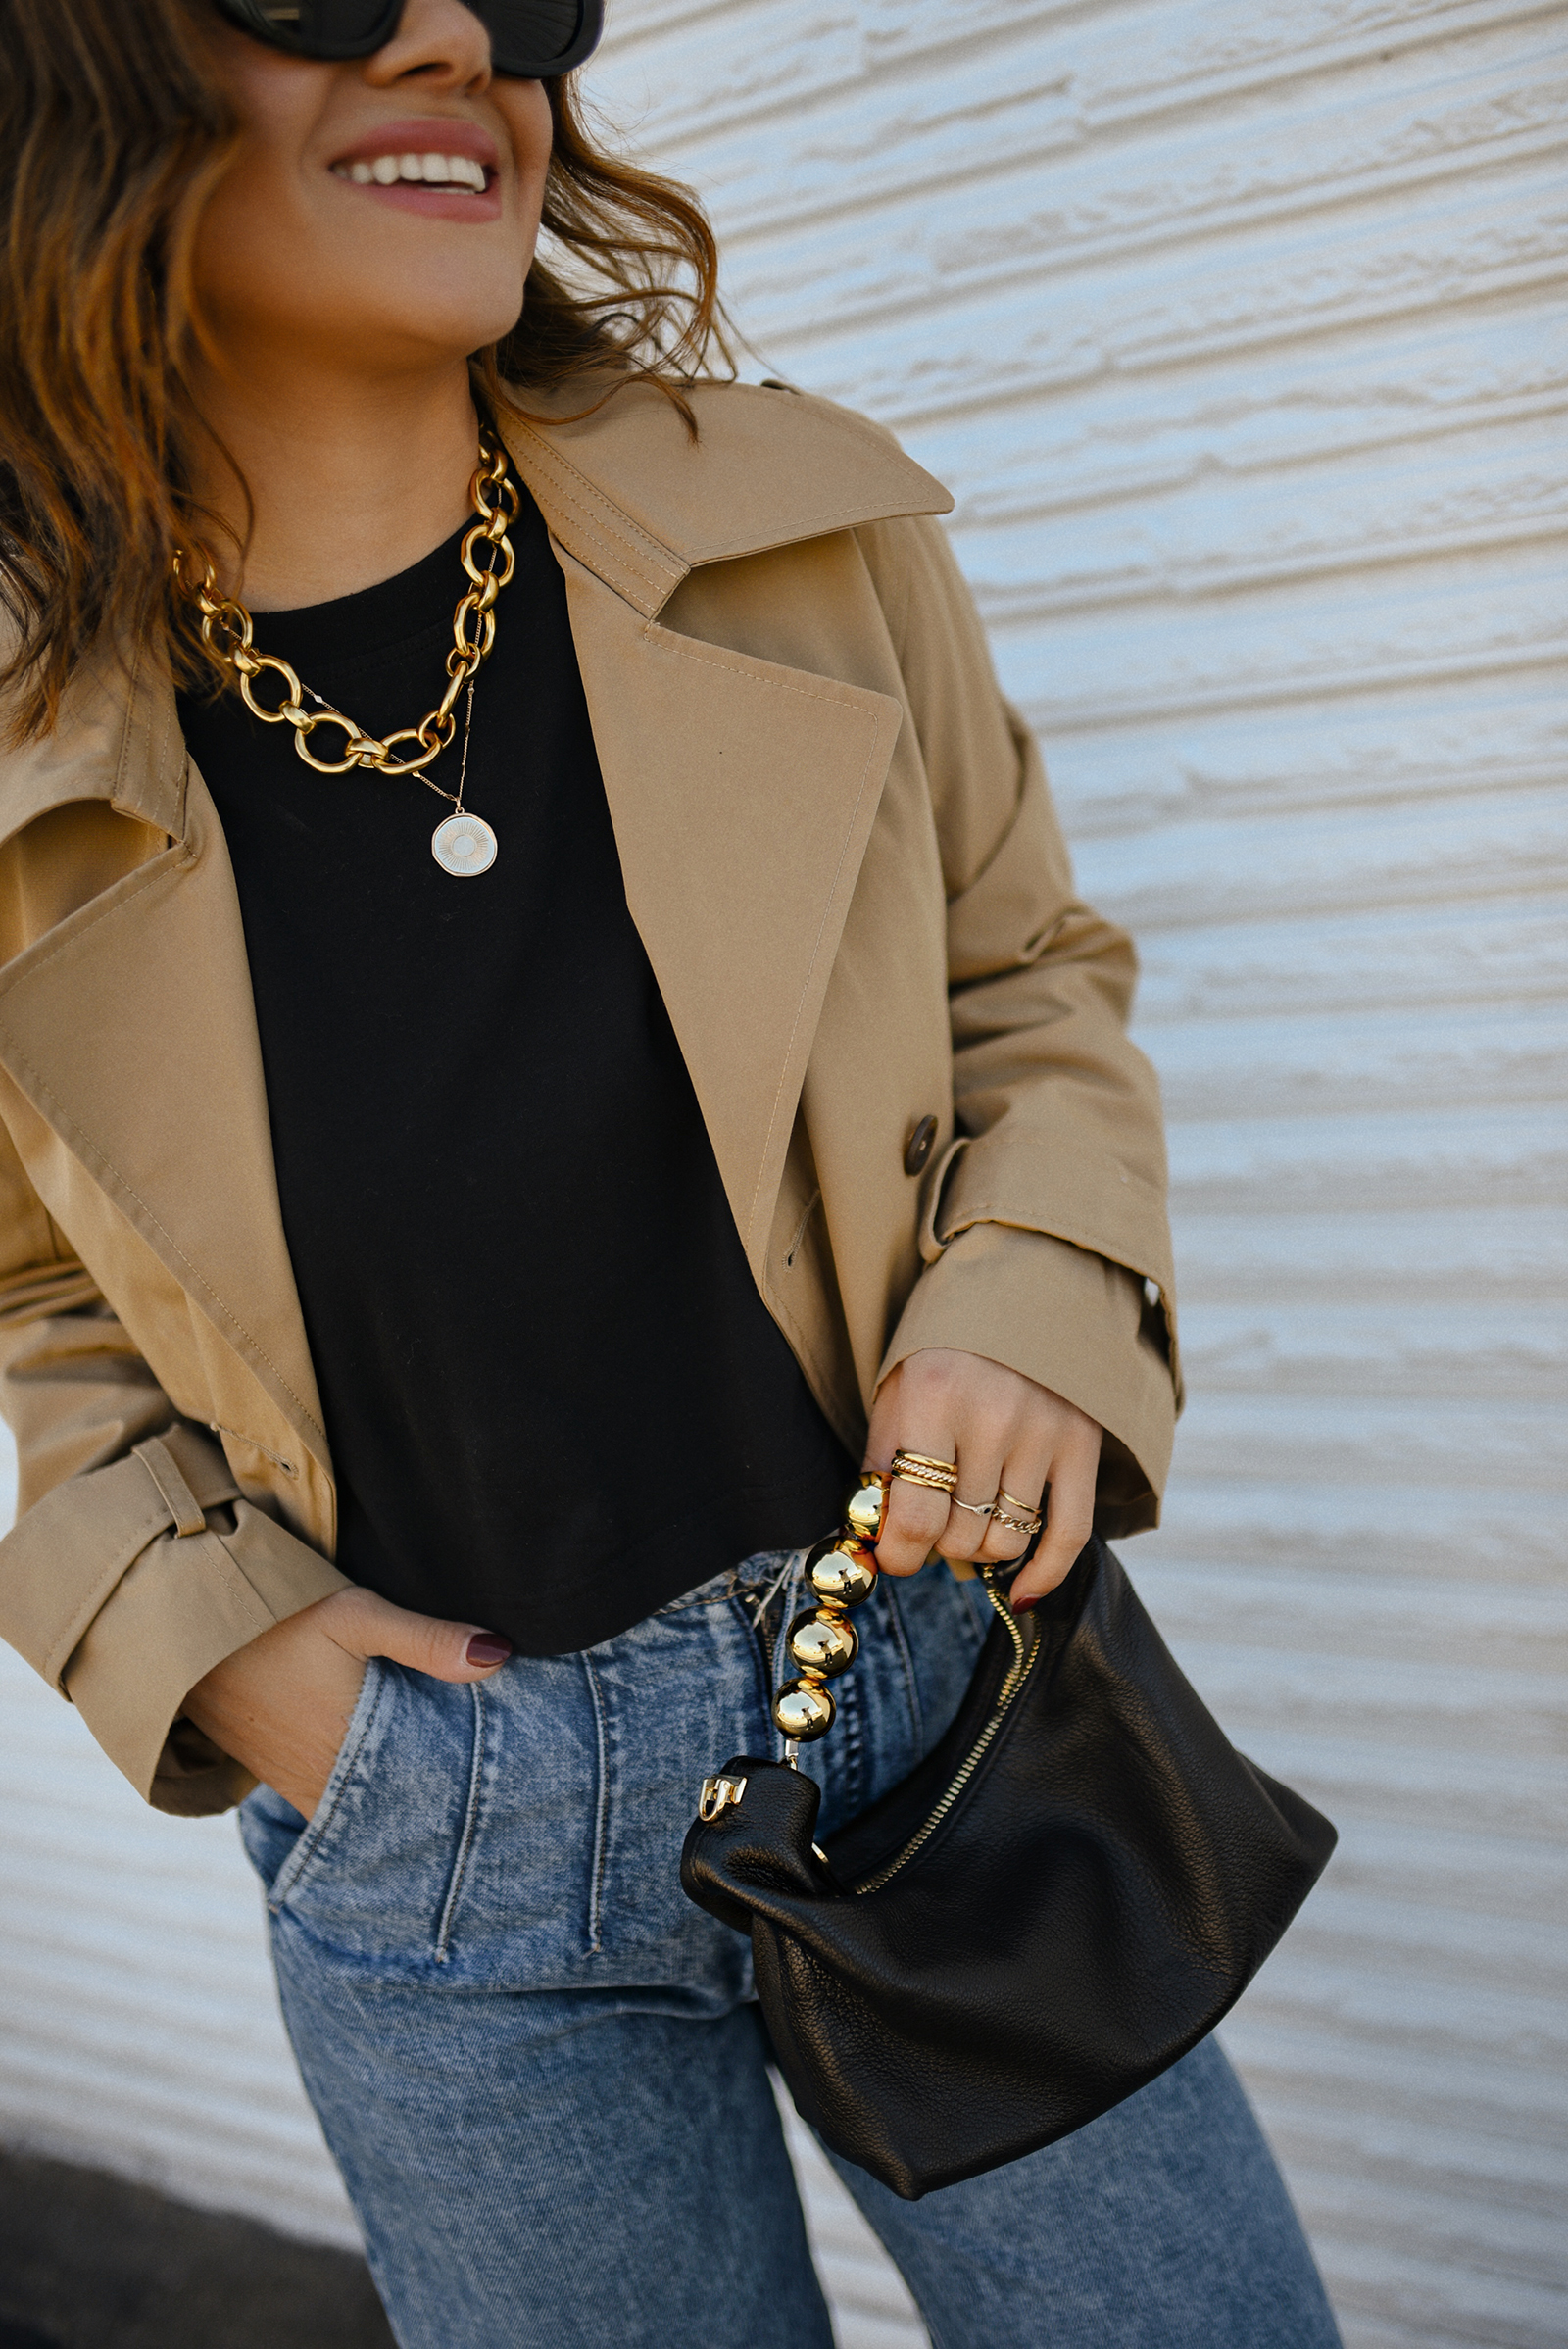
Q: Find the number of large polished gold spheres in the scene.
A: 4